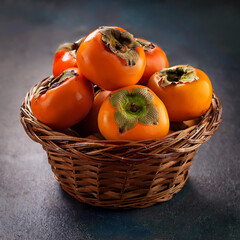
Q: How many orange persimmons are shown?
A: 7